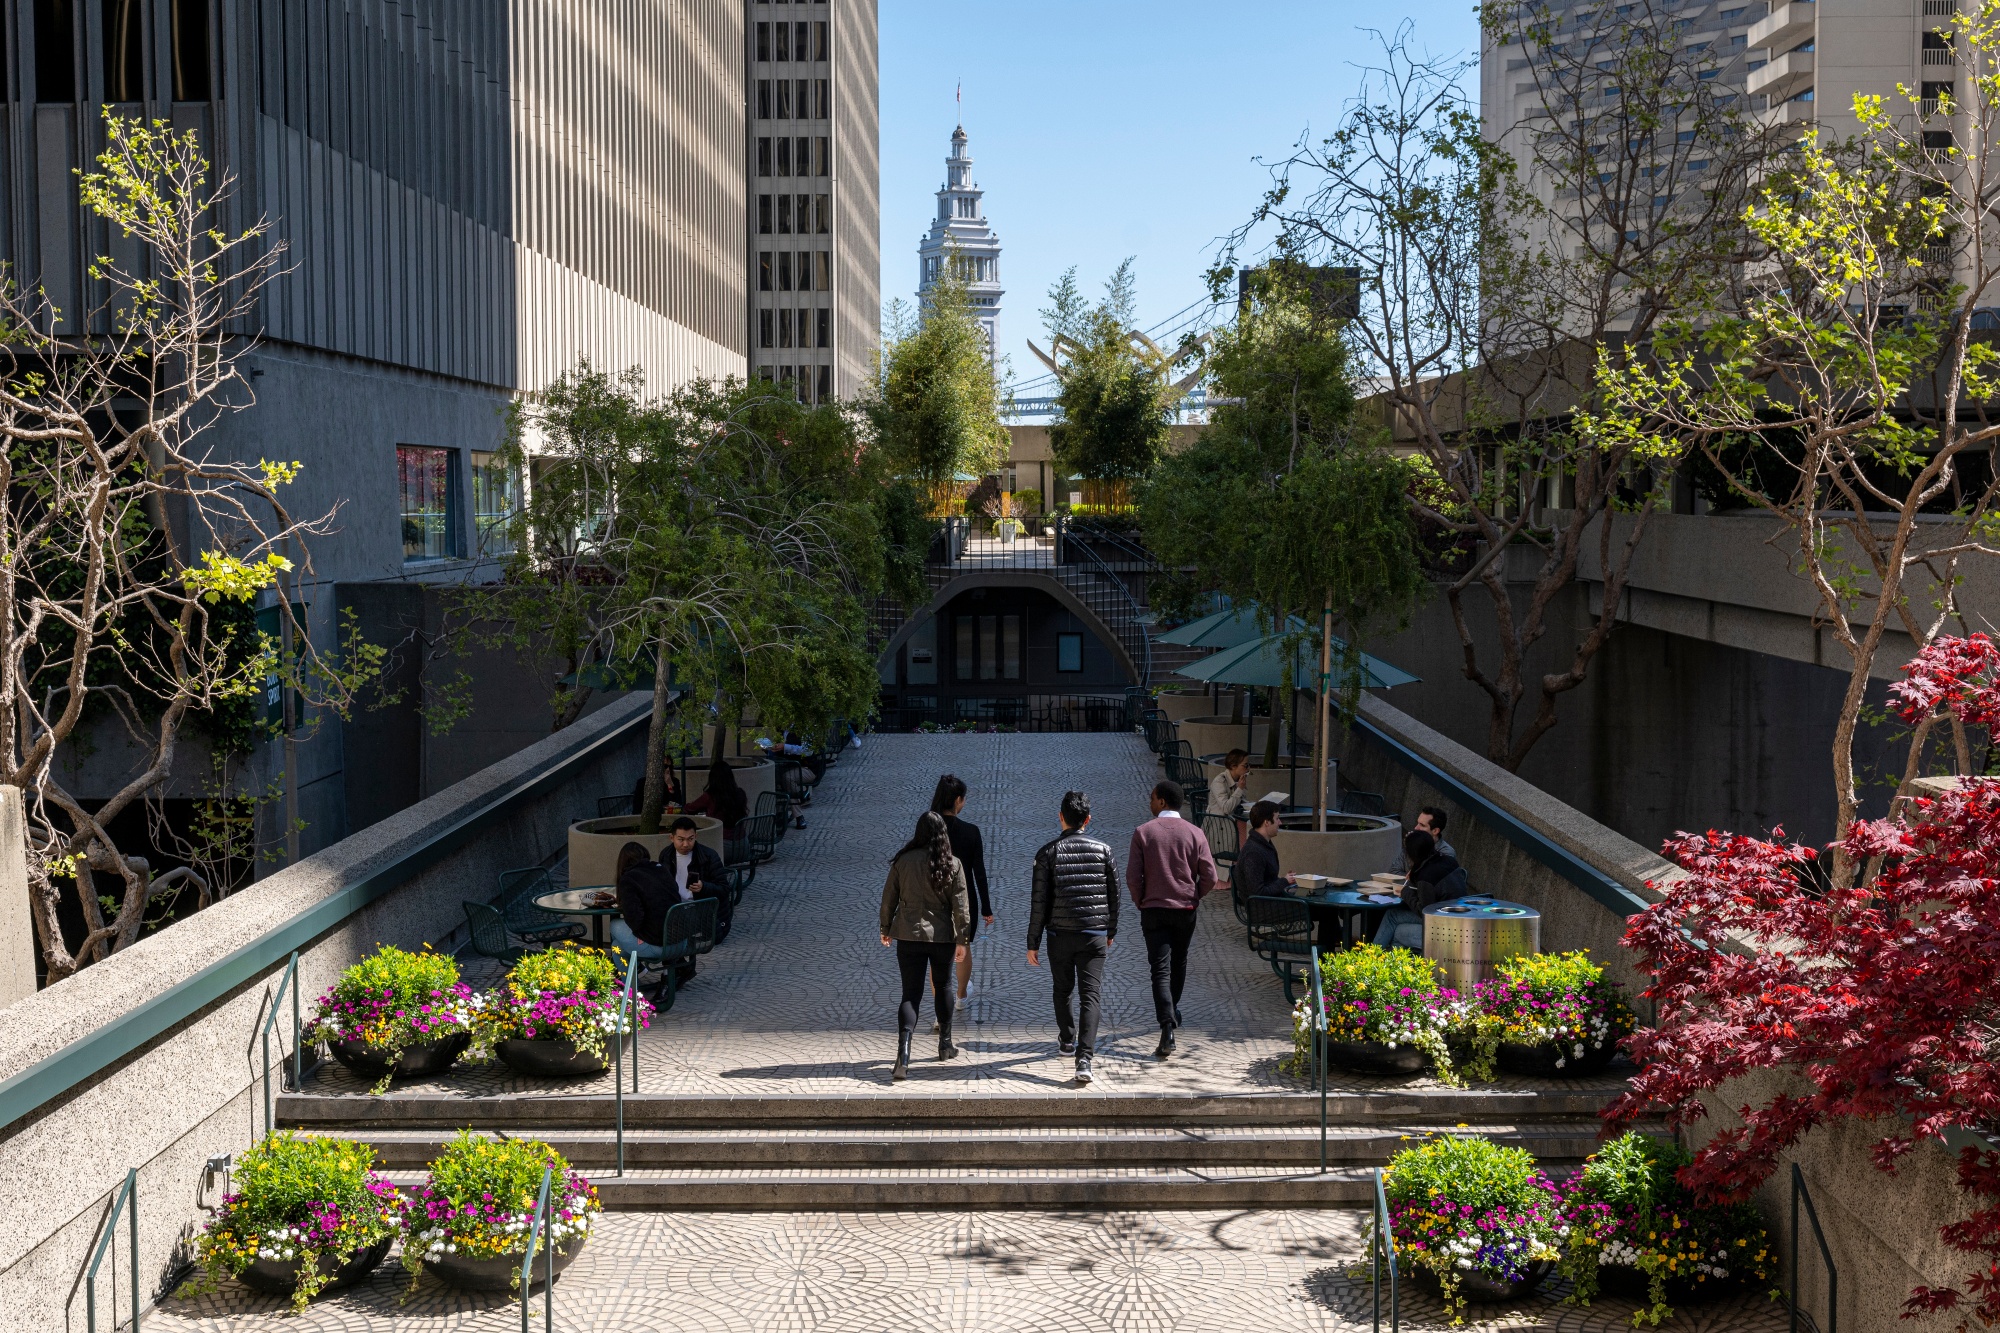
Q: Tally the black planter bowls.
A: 8